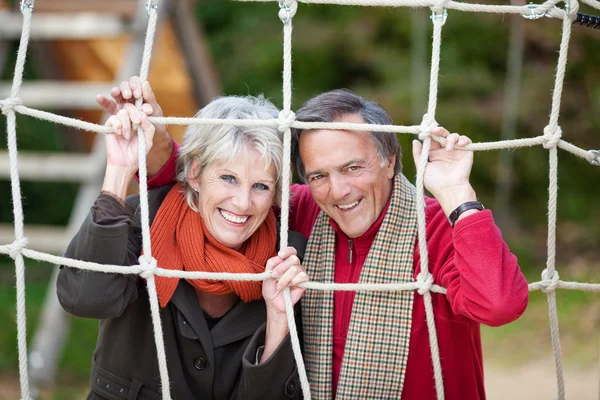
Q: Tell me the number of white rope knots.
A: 8